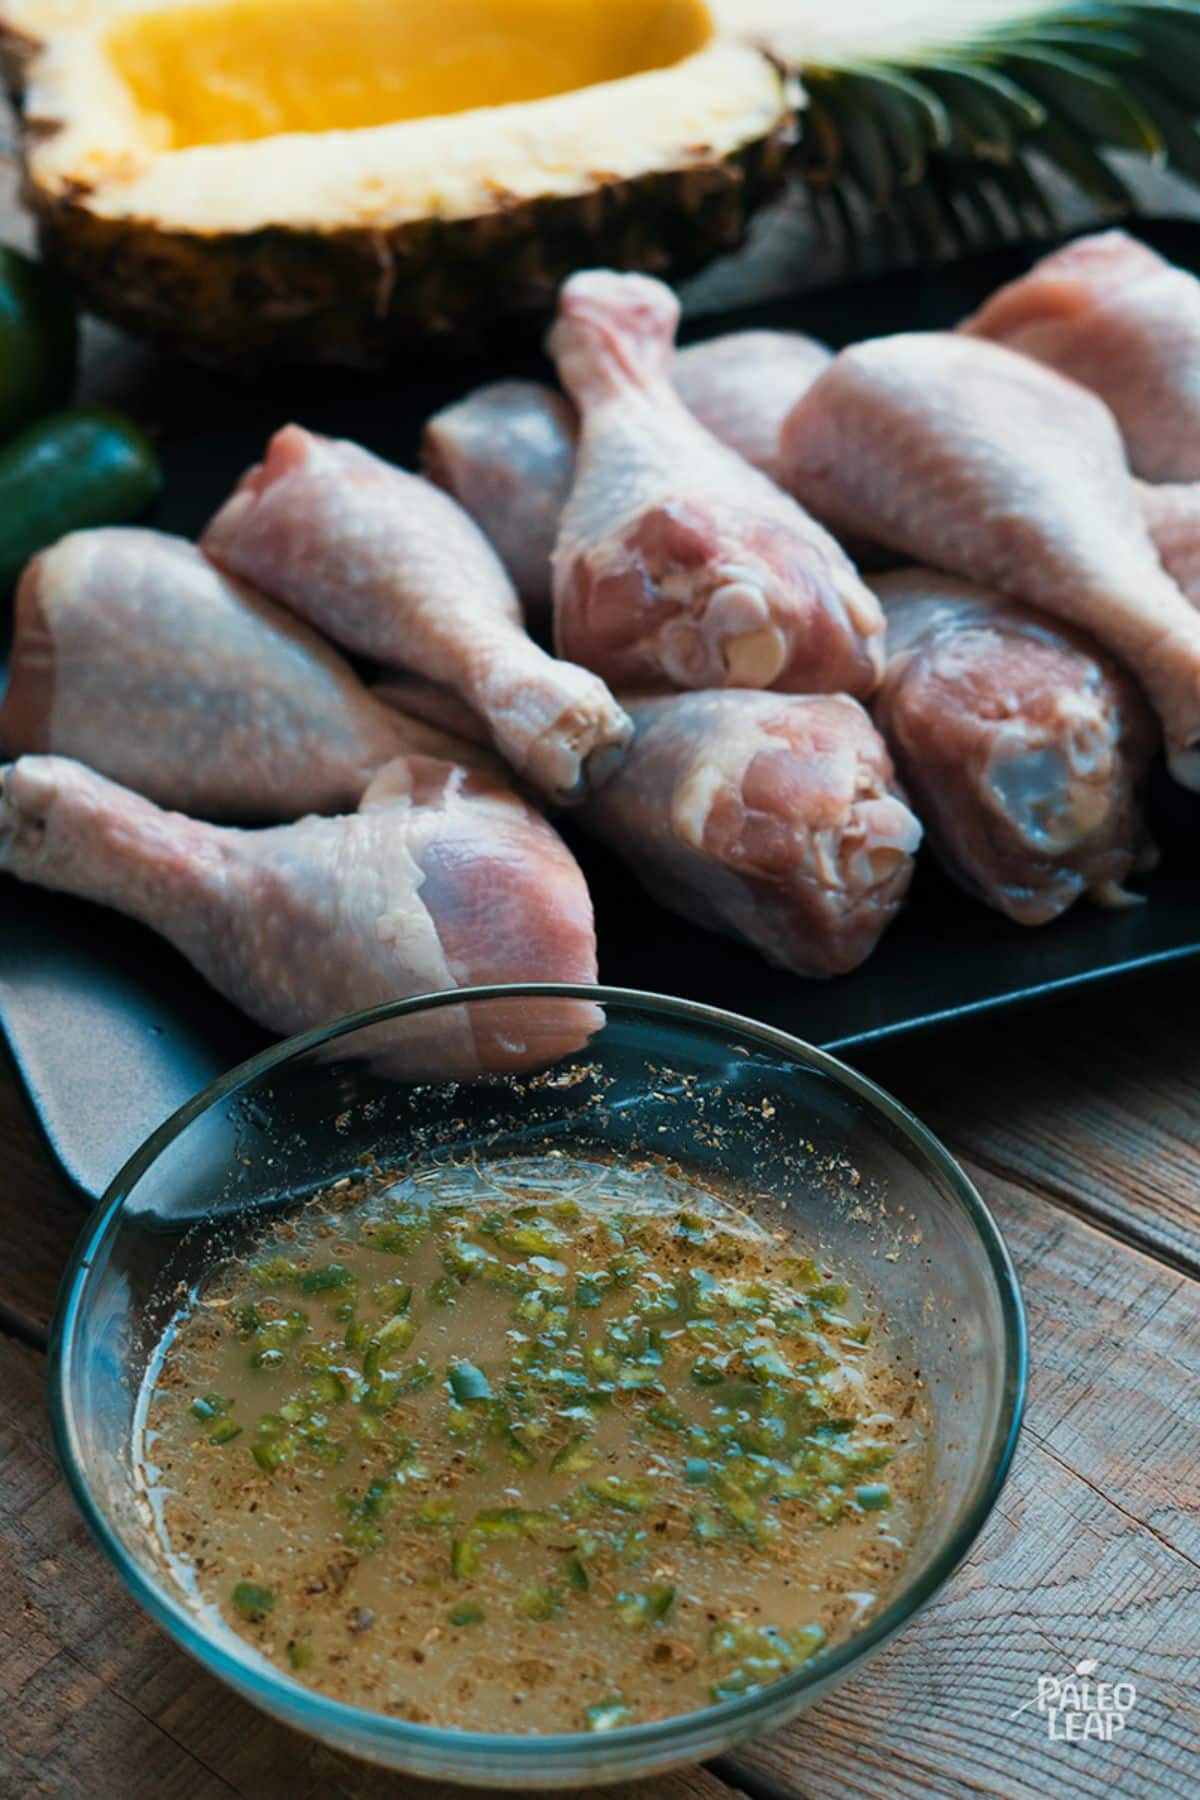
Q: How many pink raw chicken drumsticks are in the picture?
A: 11